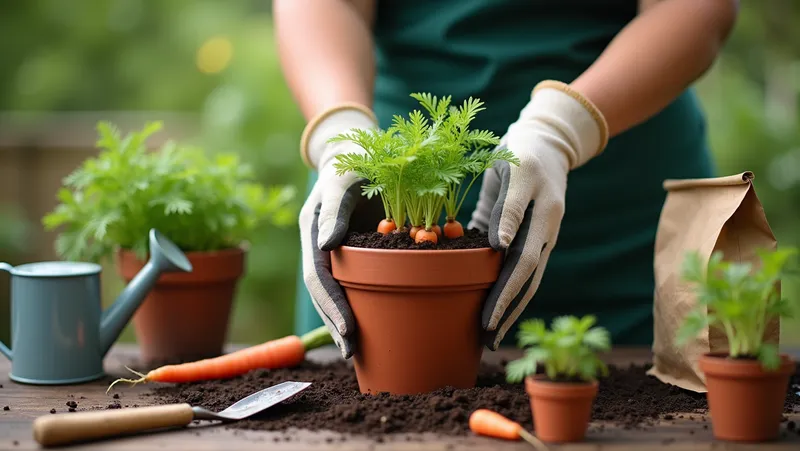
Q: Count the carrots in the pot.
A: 5